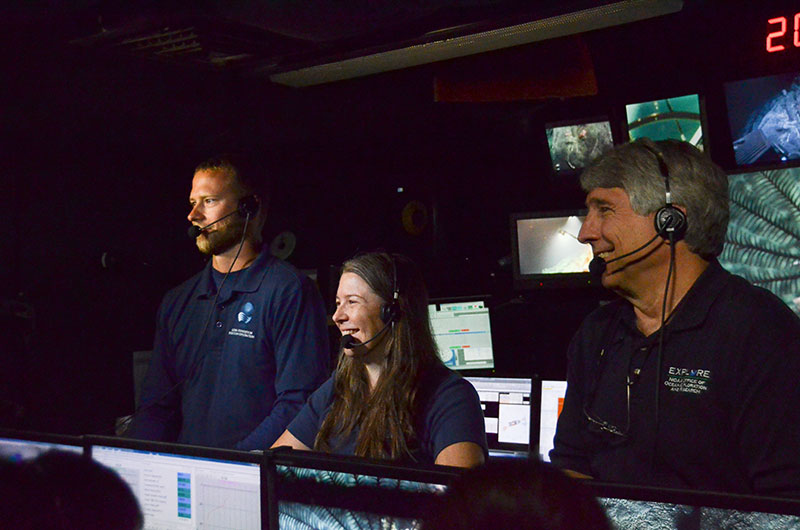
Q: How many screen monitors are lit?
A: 12